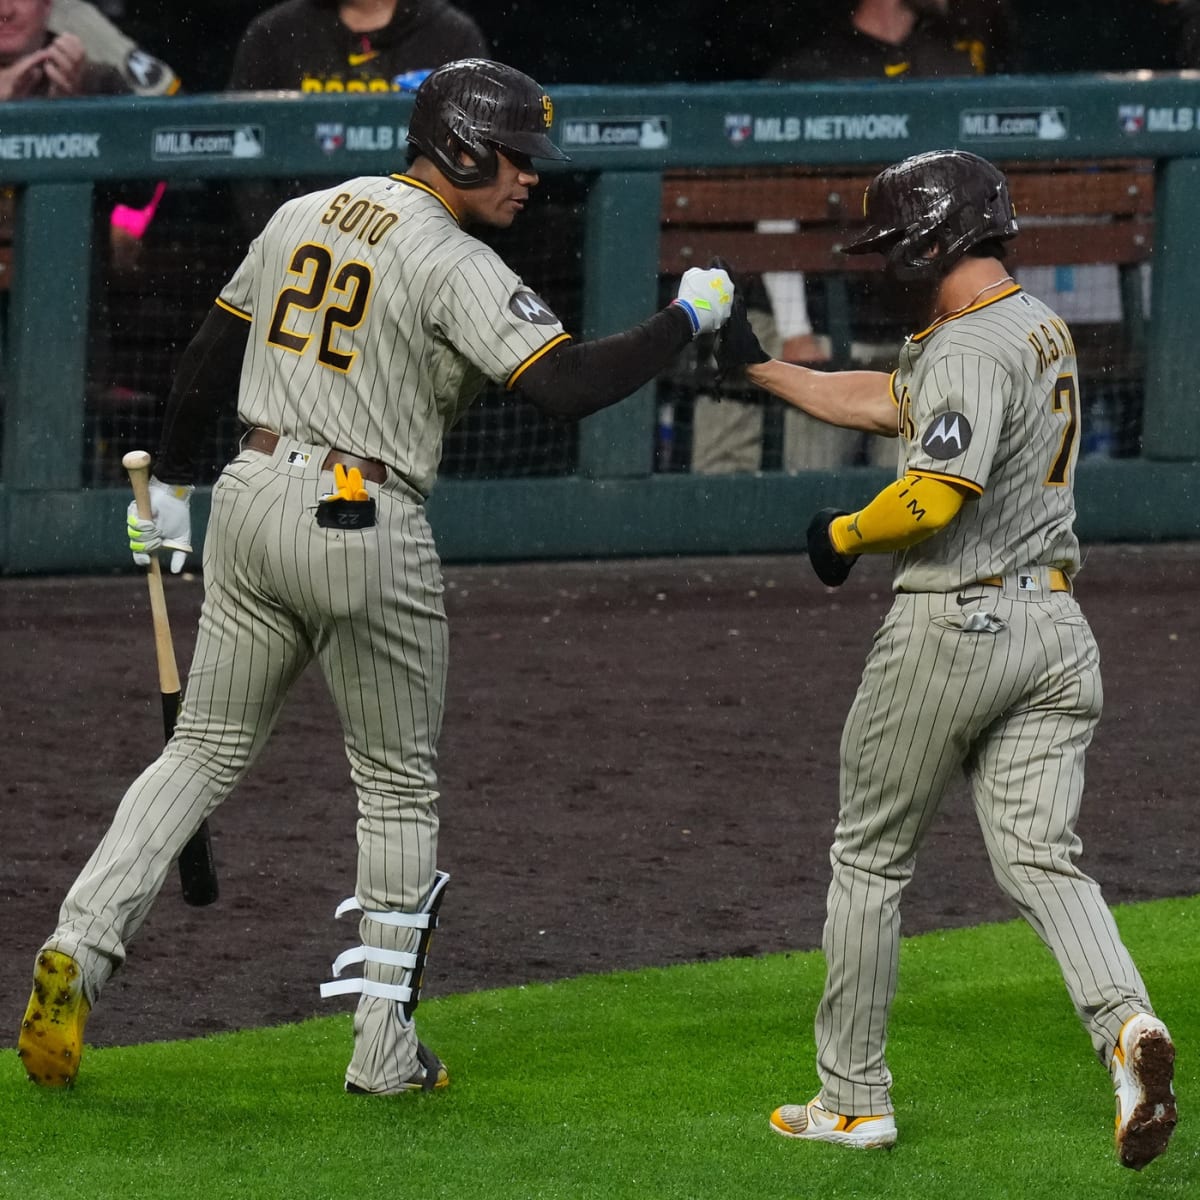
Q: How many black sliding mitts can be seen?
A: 2